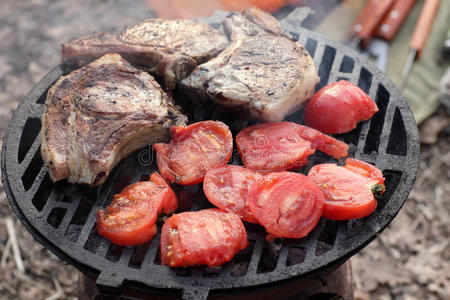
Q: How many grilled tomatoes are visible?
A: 8